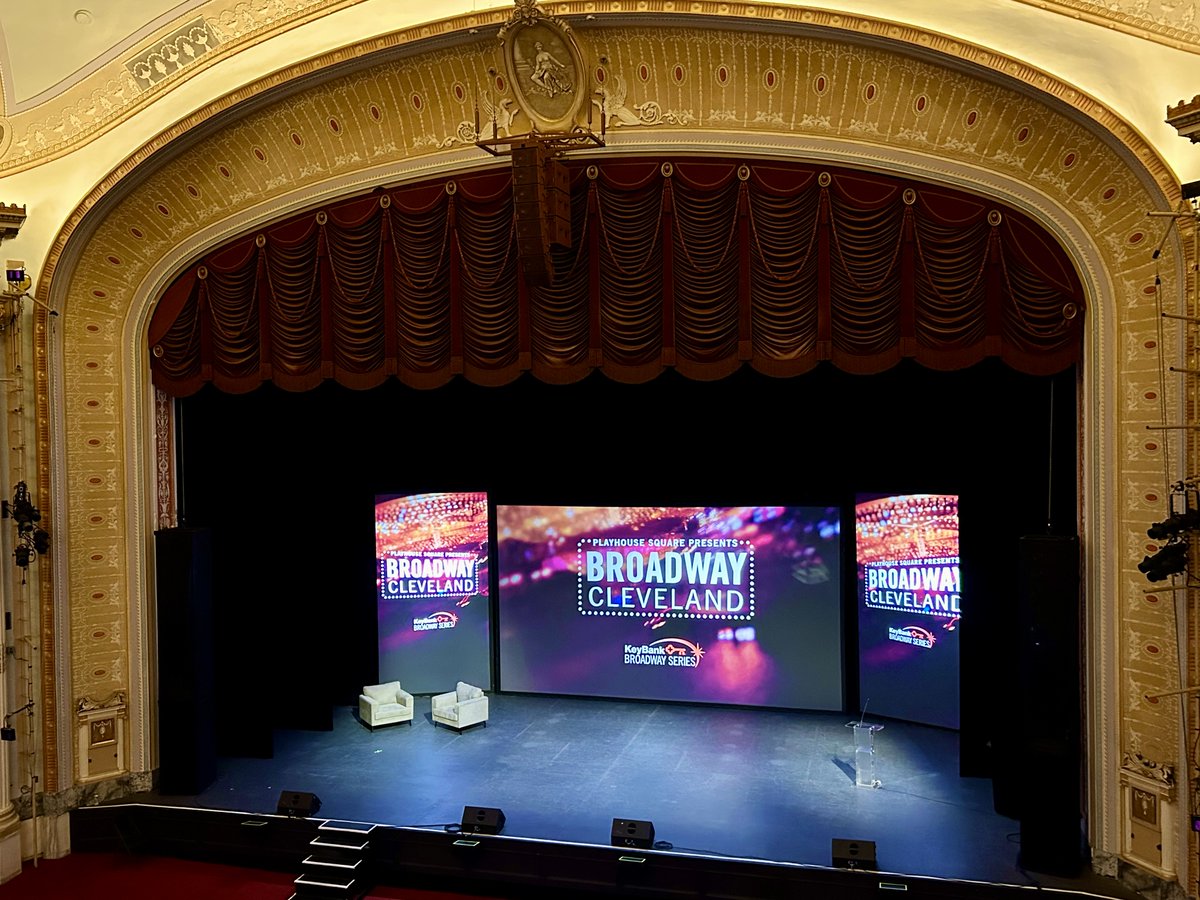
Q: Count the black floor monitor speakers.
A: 4